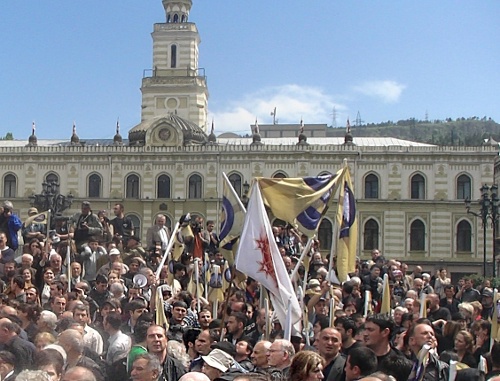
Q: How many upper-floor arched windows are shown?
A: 12